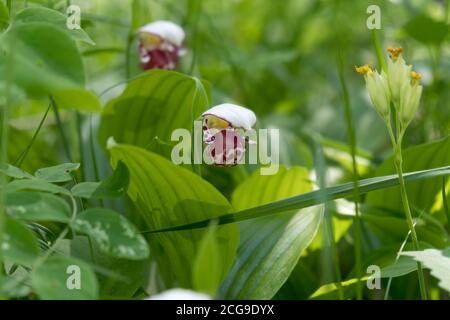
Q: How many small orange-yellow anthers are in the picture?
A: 3